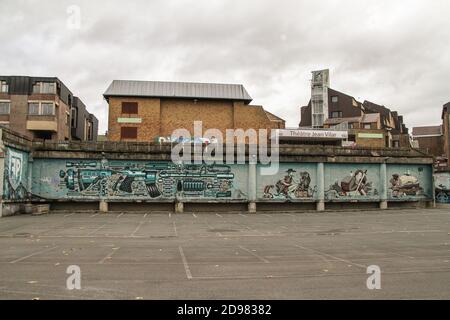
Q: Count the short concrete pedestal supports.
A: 5